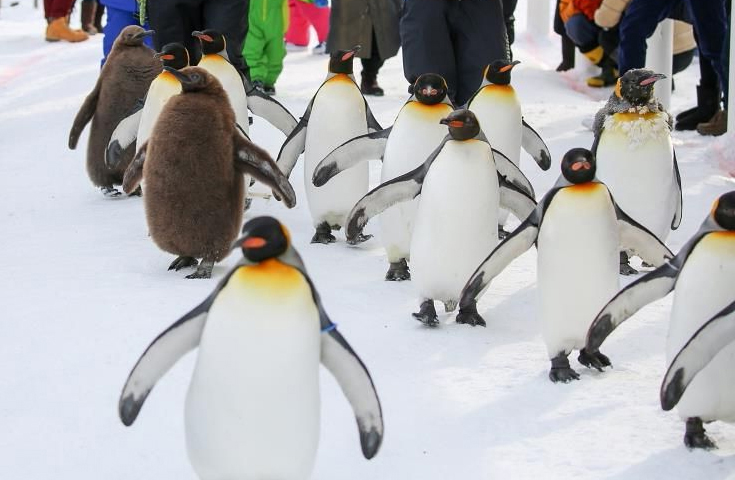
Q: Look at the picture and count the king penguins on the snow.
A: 12